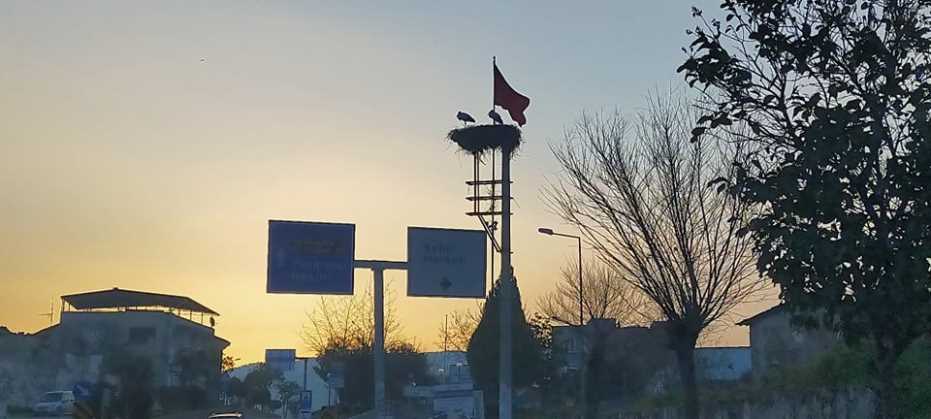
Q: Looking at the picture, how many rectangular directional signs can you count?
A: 2